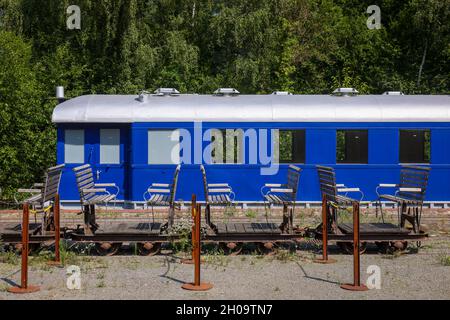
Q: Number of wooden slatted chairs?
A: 7